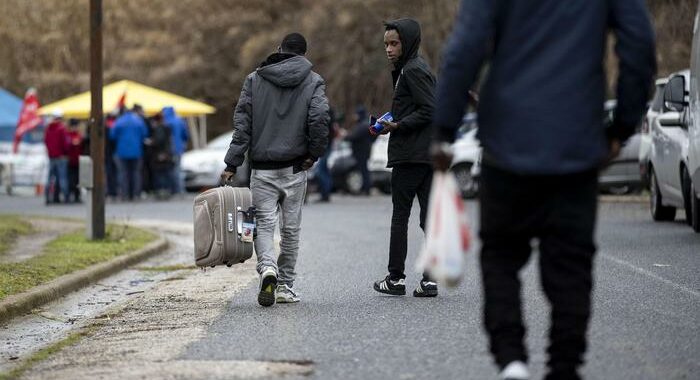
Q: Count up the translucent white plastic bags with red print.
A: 1